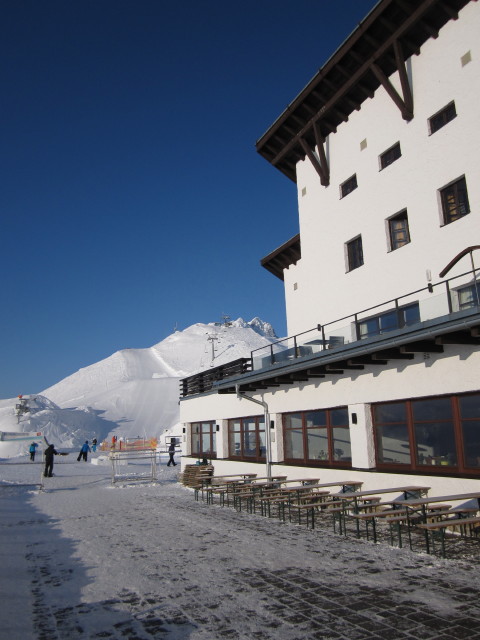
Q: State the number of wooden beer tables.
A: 6